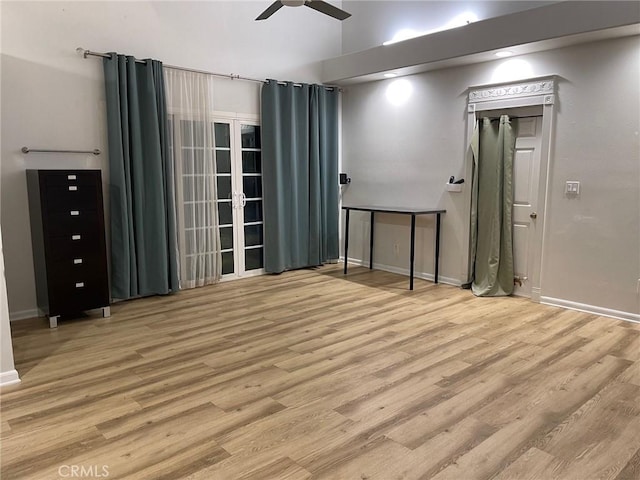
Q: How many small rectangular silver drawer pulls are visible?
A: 6